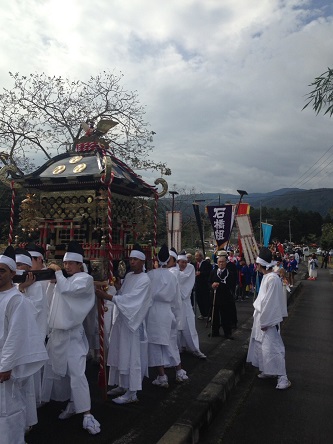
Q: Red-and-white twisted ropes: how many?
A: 3